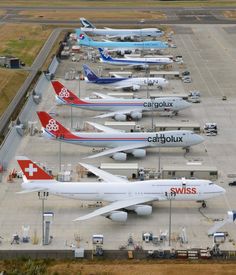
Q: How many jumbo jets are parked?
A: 7